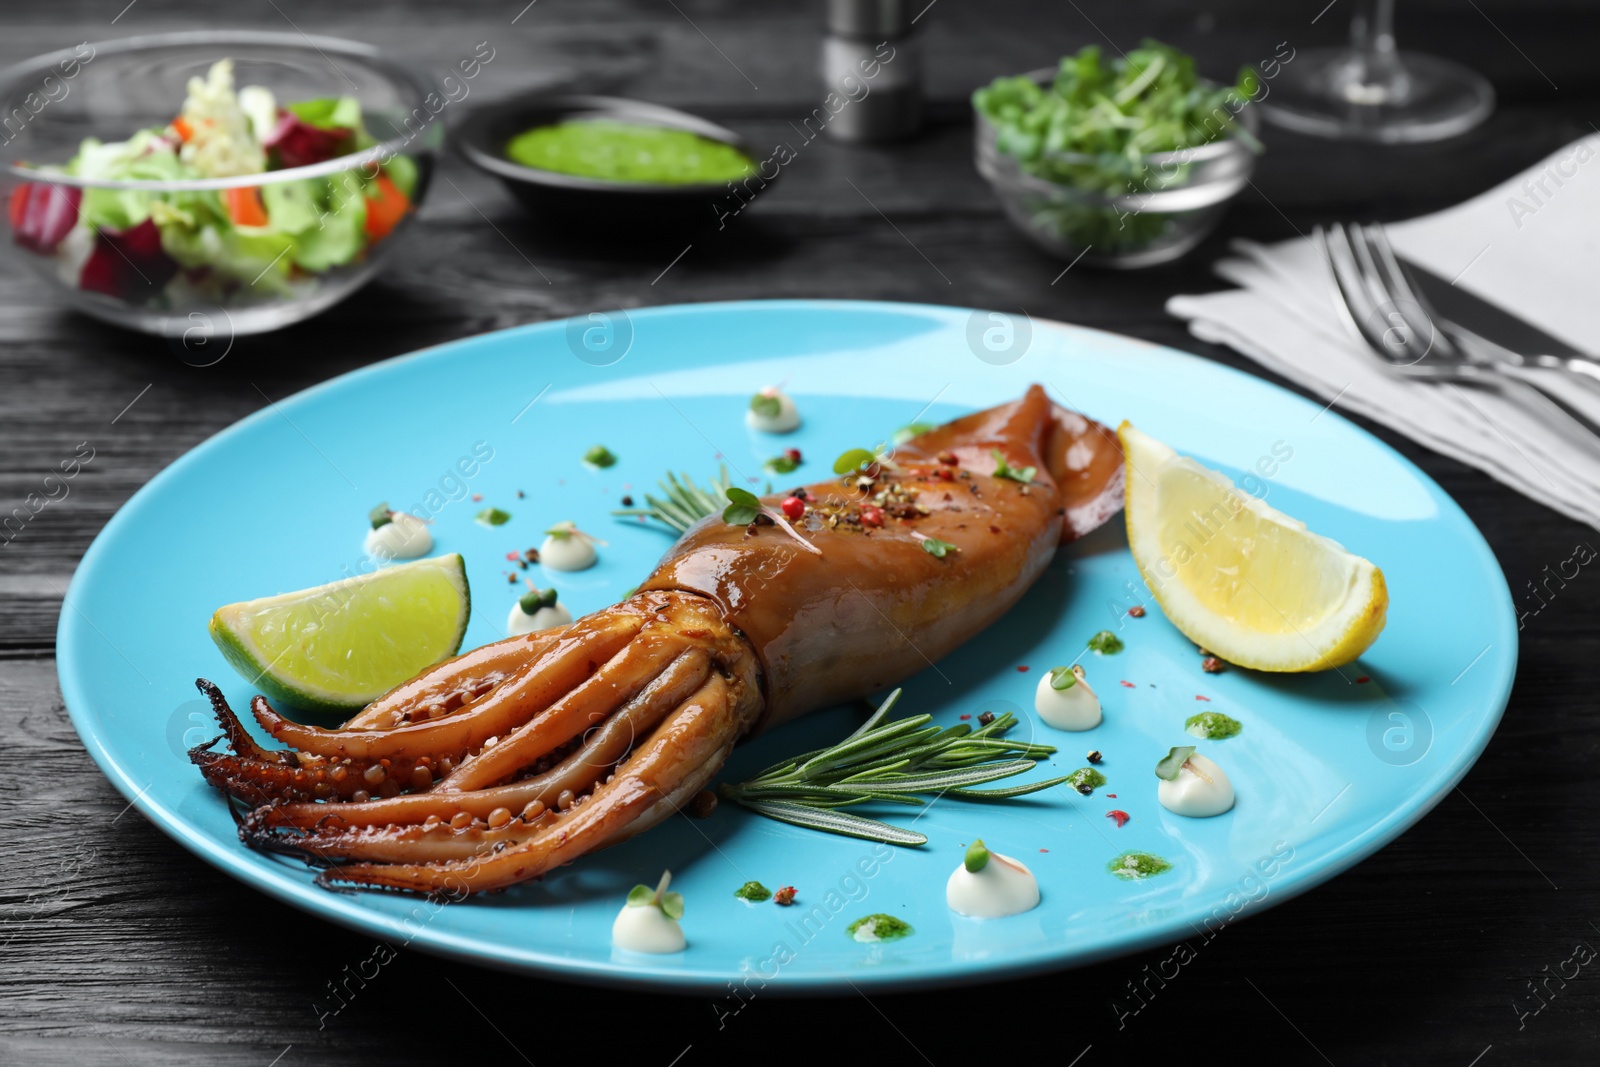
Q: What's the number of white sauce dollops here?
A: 8